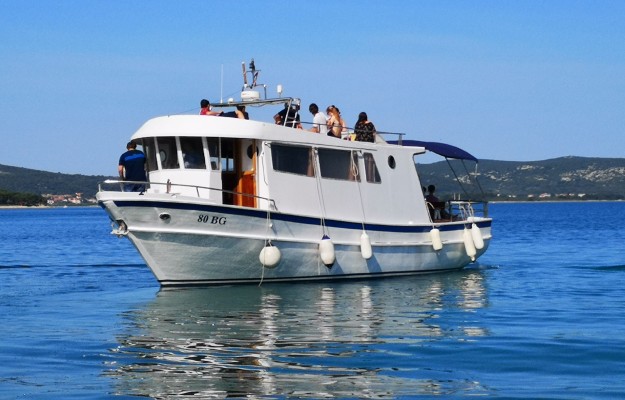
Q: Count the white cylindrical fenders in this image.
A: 5